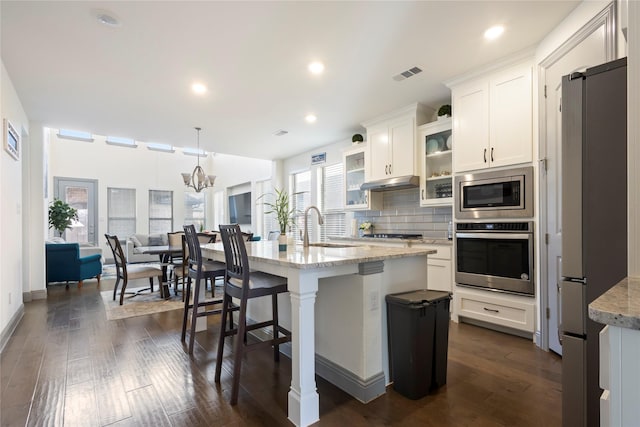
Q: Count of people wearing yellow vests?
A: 0